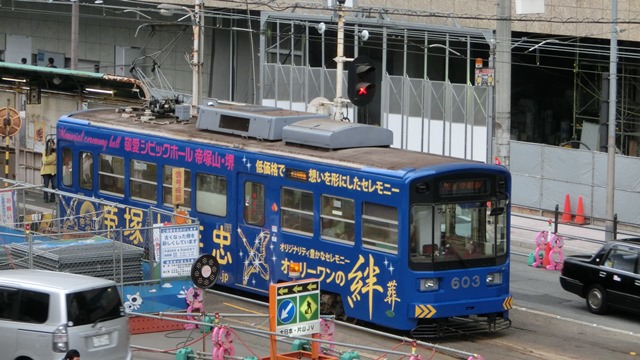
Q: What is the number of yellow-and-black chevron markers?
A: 2